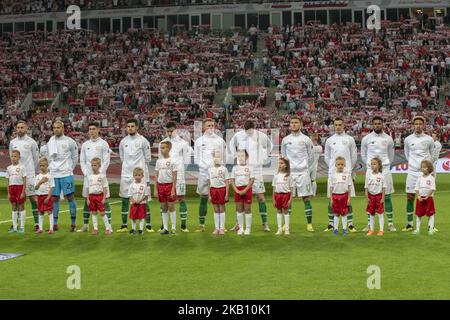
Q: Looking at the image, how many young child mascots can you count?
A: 11